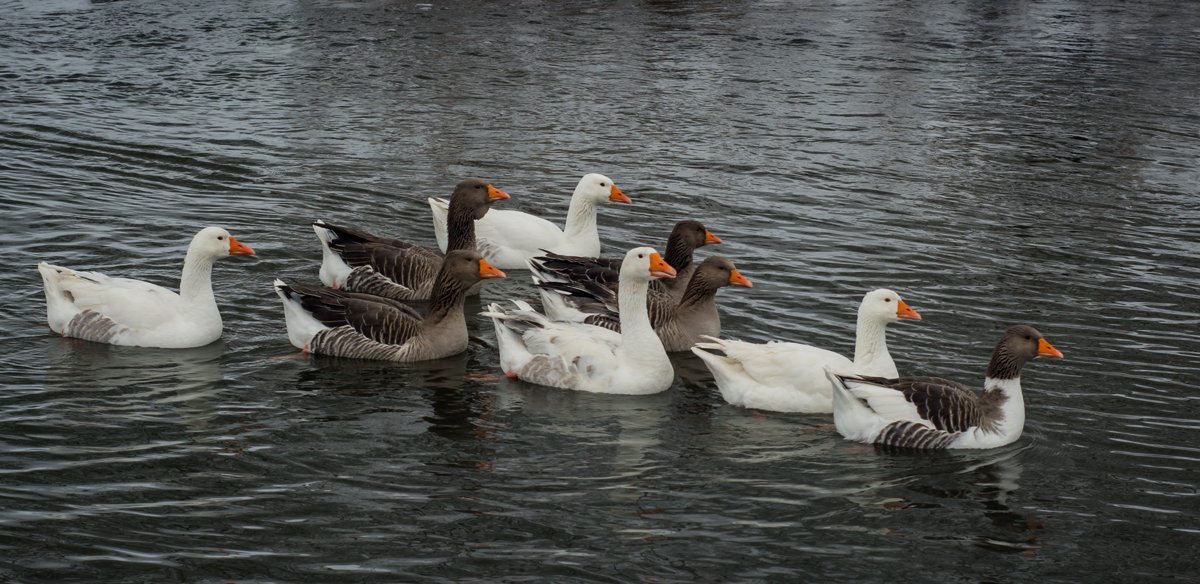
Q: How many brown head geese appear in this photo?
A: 5